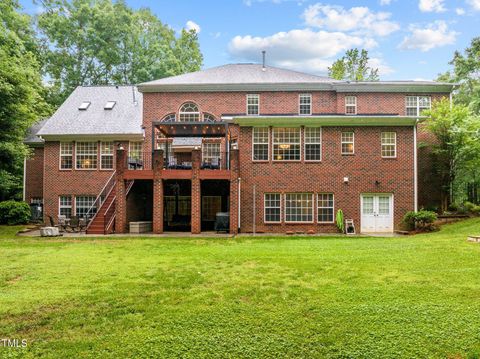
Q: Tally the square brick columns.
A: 4